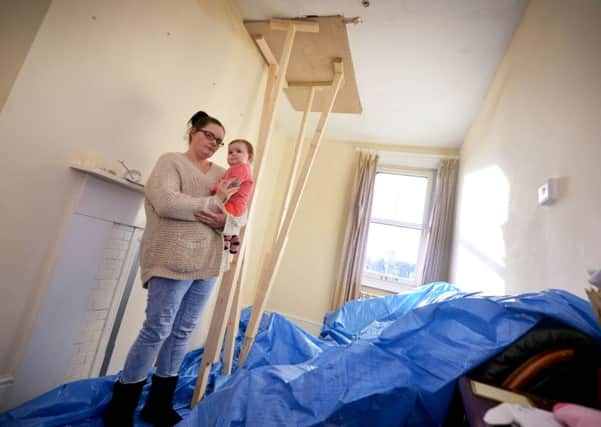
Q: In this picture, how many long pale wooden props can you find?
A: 4